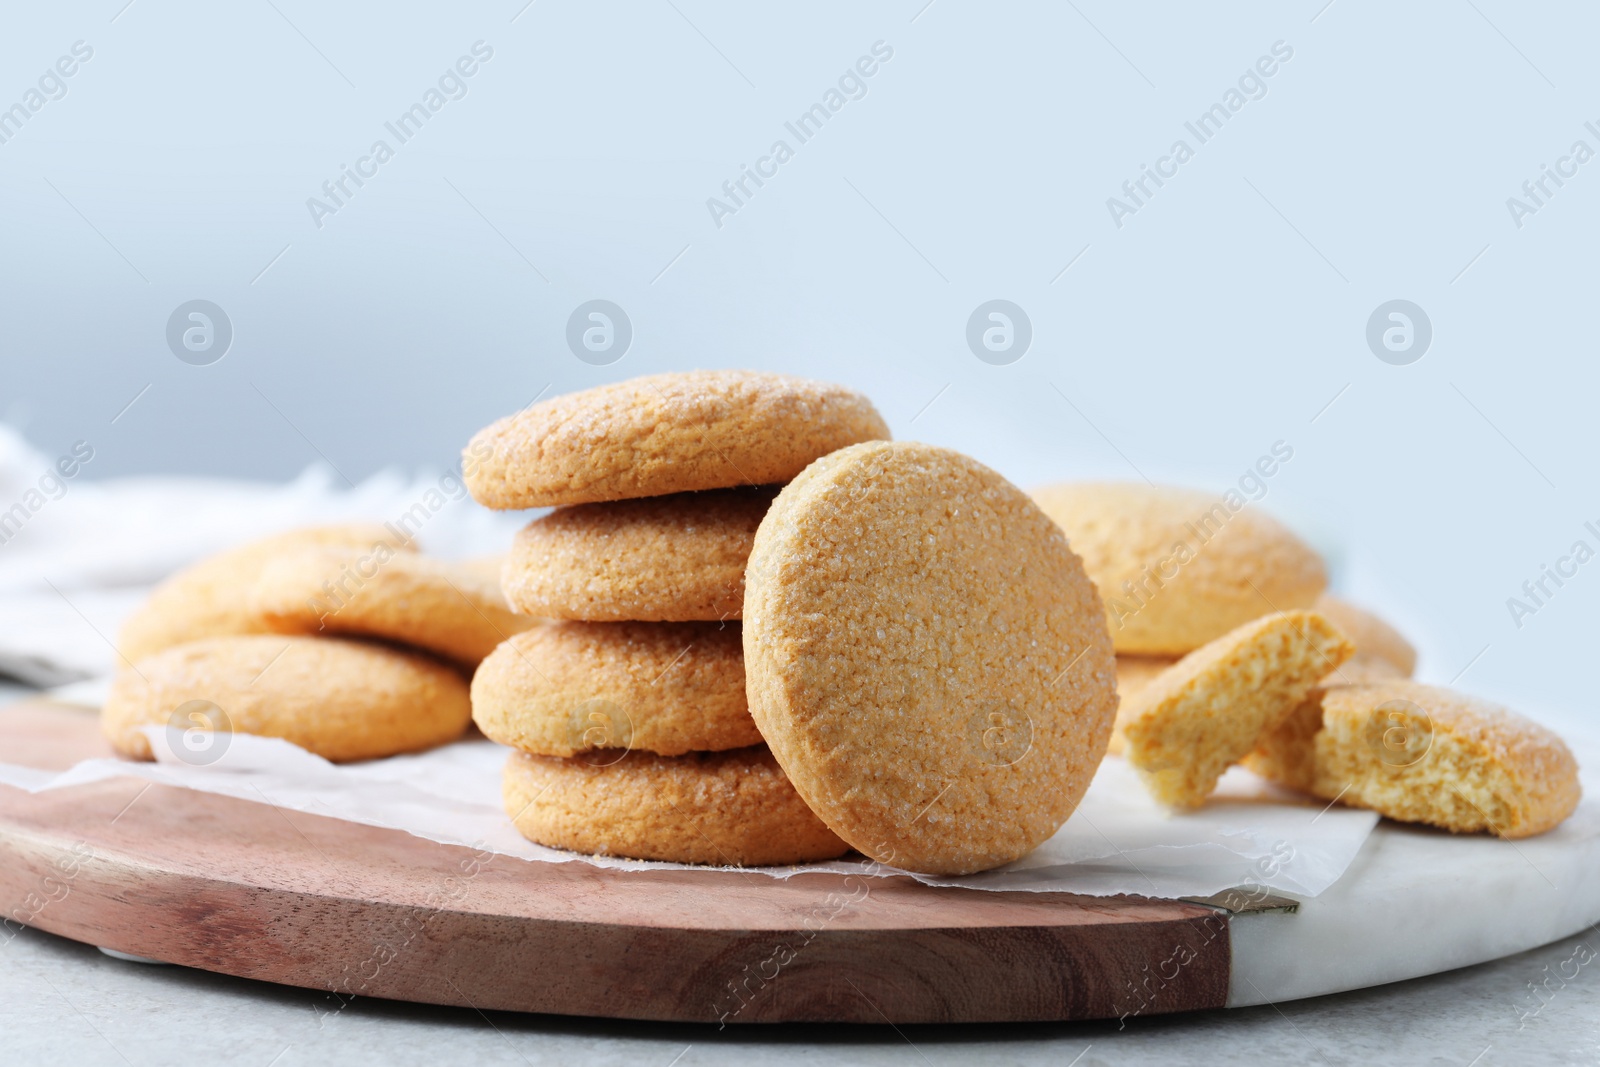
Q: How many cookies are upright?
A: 1